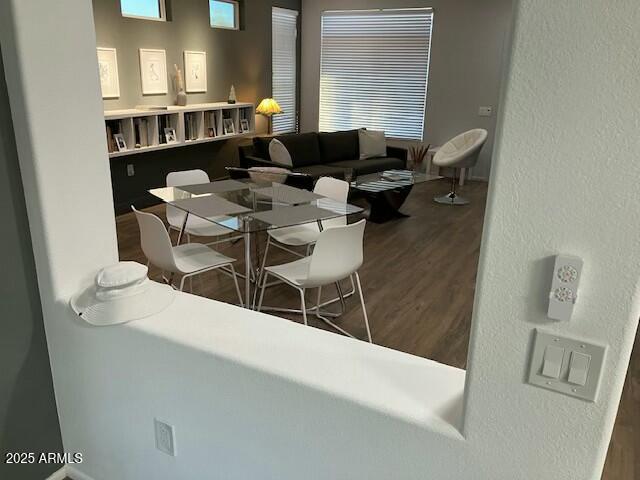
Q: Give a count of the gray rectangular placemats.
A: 4